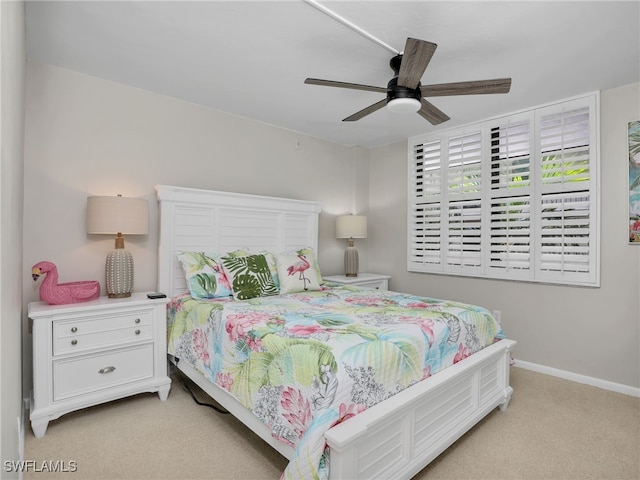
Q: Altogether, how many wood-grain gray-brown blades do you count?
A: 5